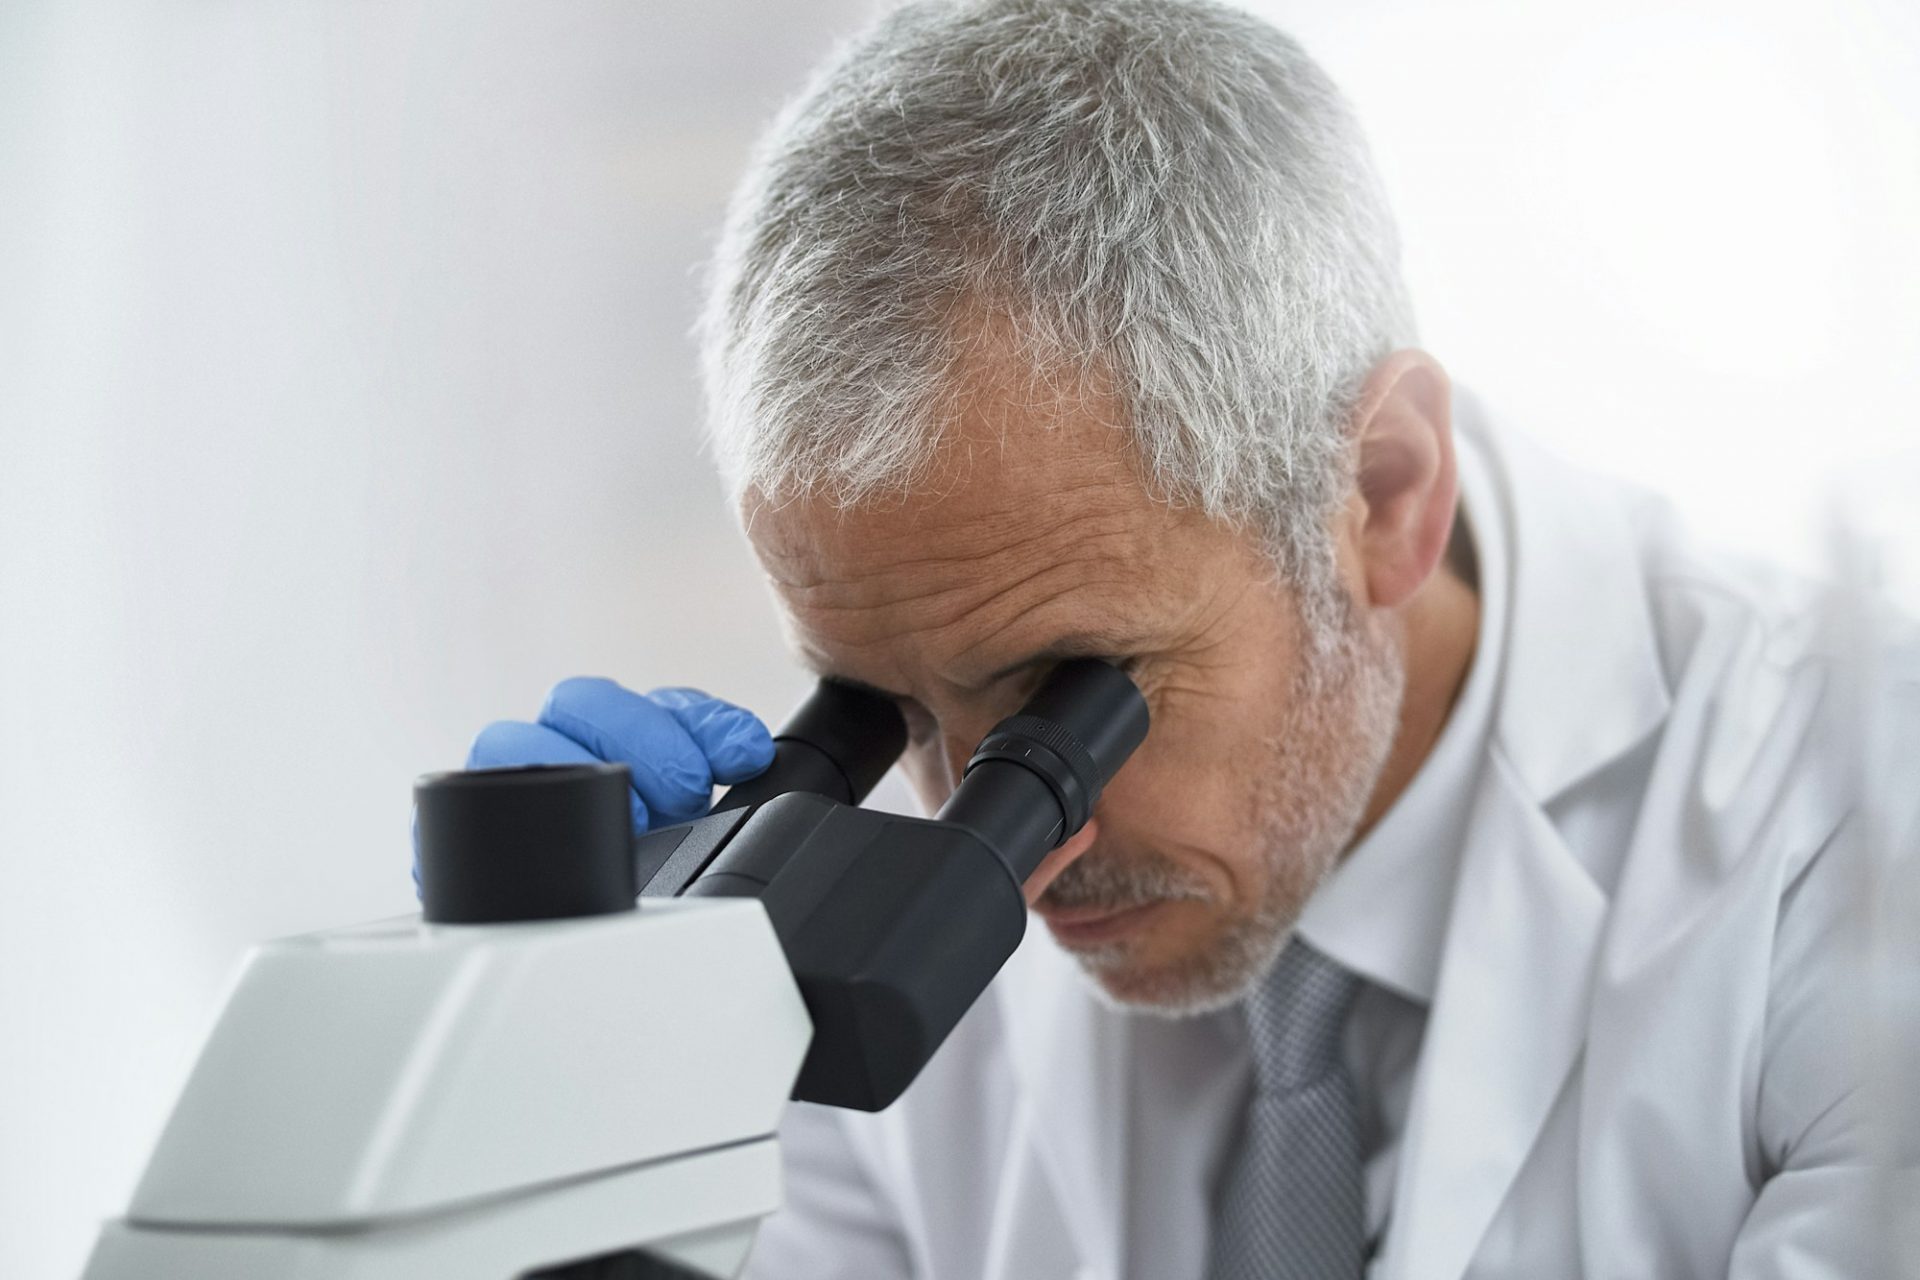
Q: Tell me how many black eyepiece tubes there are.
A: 2